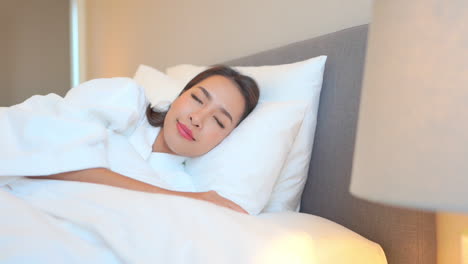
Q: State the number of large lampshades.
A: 1